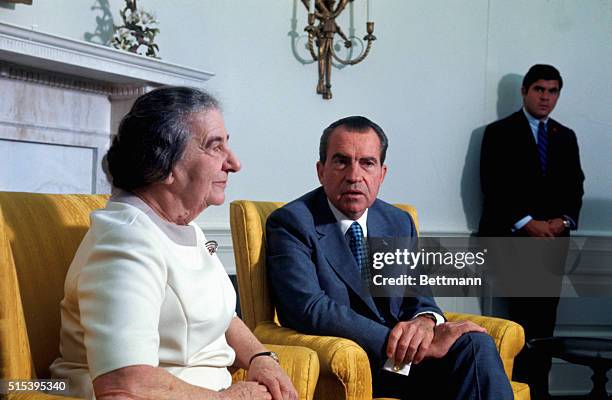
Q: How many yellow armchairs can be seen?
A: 2